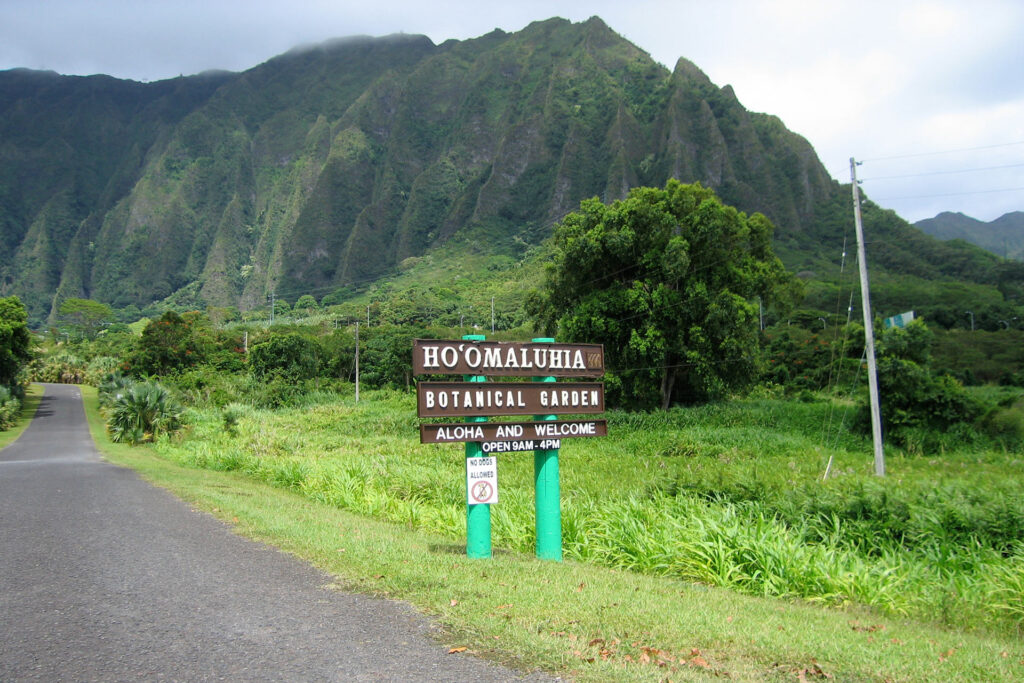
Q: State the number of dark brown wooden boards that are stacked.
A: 3